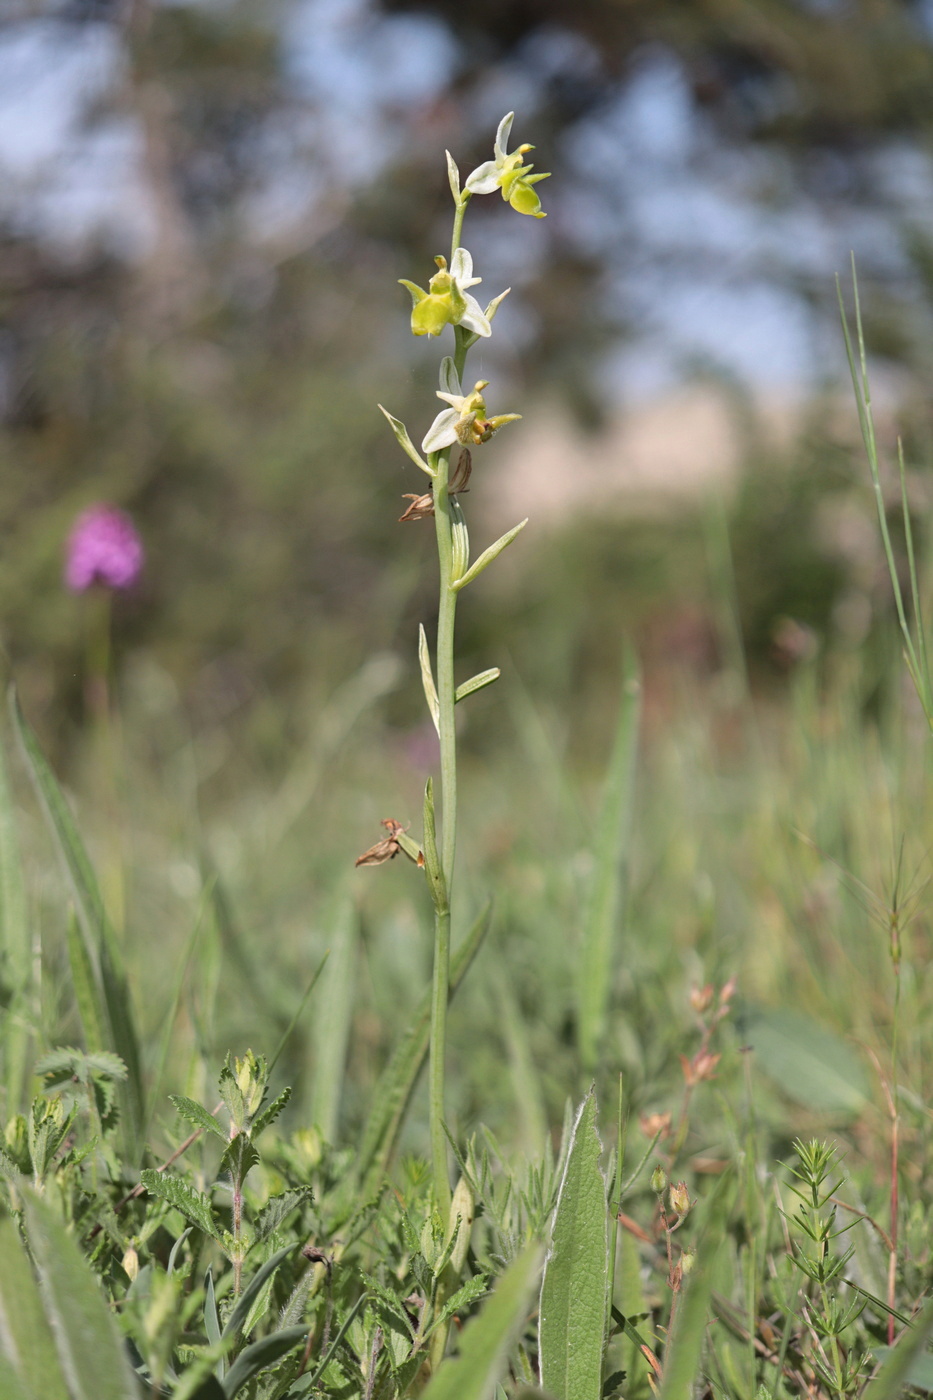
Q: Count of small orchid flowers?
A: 3